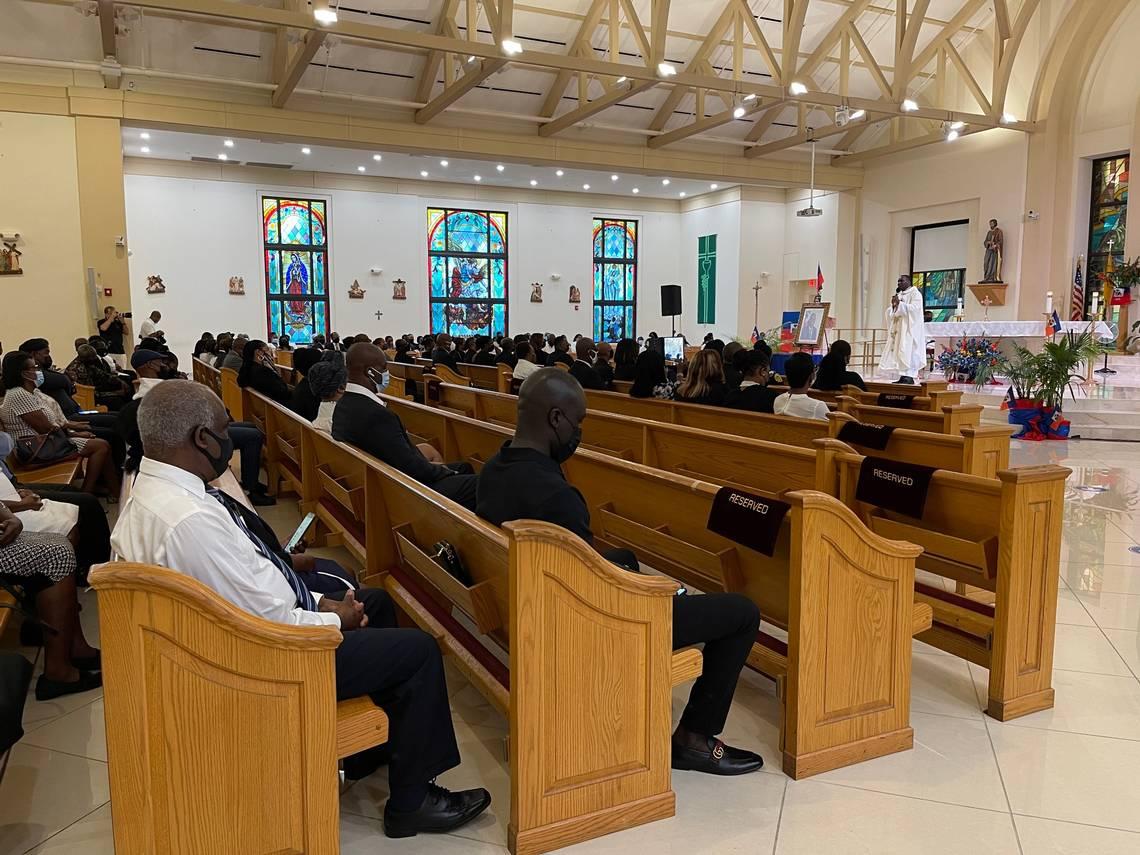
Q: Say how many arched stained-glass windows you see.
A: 3